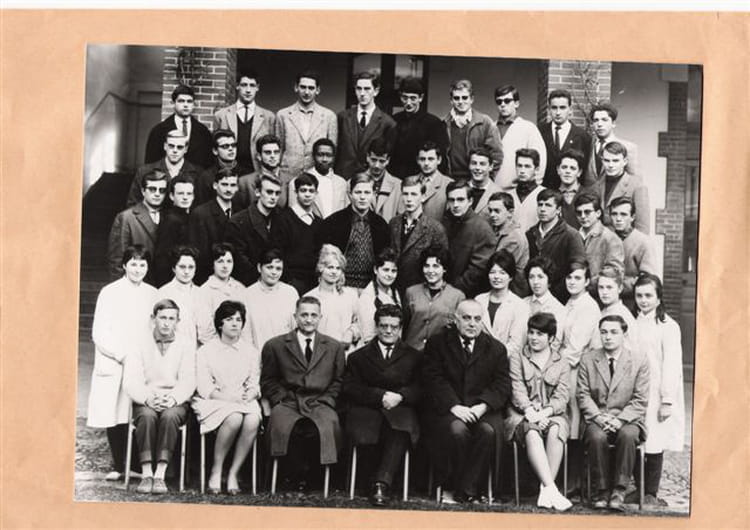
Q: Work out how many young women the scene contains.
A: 14